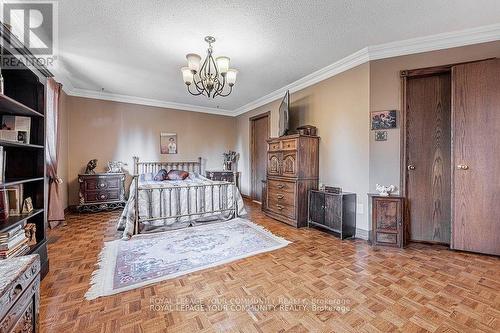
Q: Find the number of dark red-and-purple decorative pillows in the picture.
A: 2